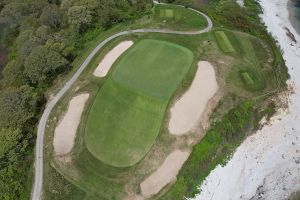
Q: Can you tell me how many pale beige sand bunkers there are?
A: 4